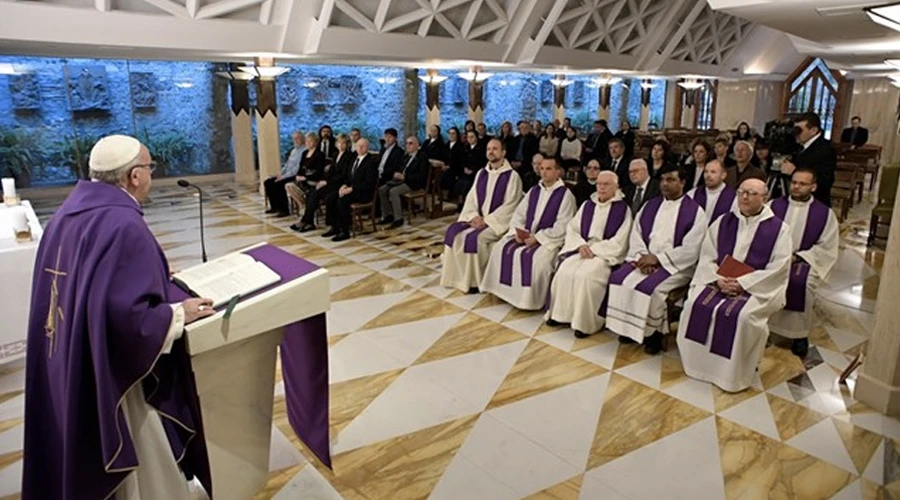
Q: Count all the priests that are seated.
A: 7